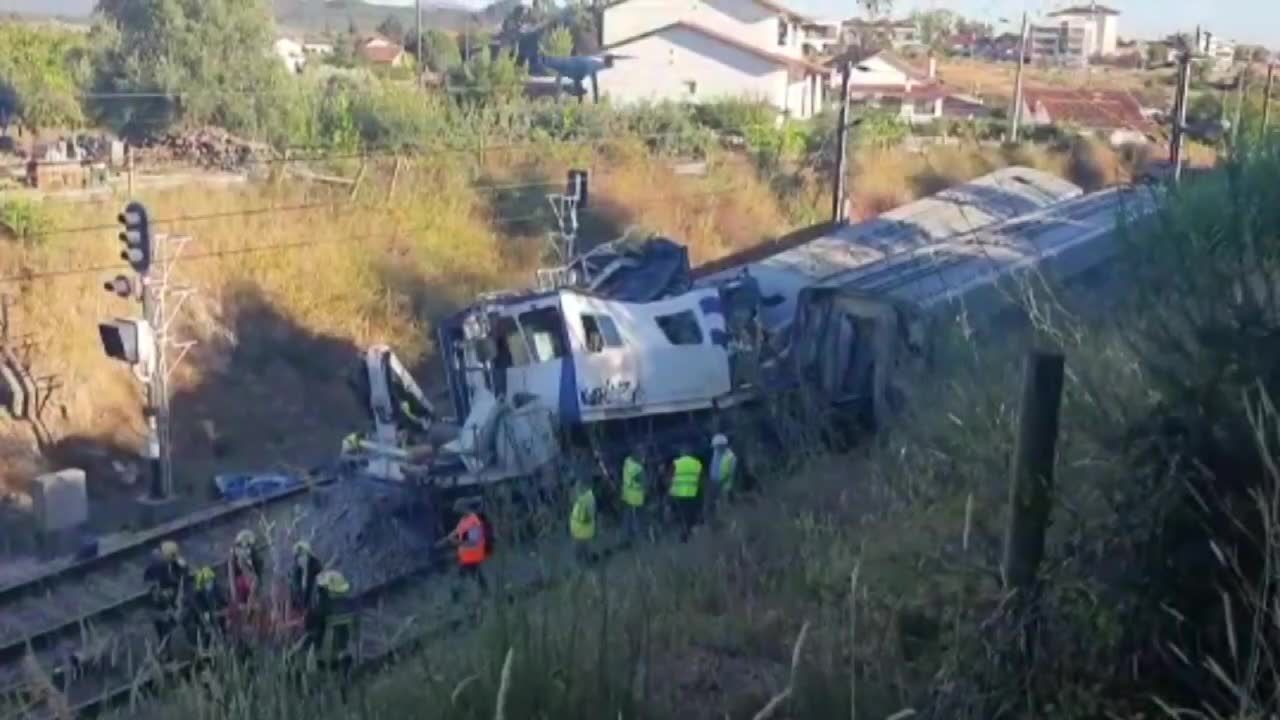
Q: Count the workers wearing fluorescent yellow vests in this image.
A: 4